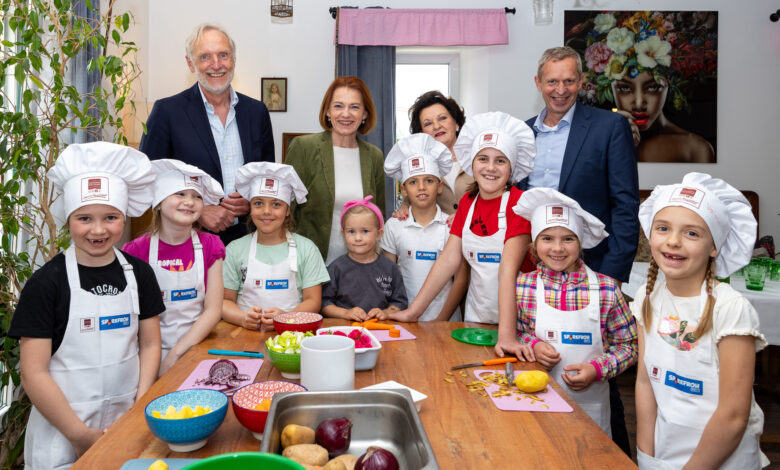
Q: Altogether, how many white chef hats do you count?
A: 7